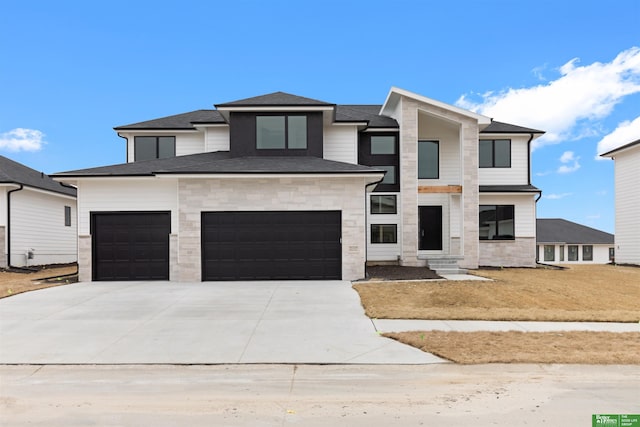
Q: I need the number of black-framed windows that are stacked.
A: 4